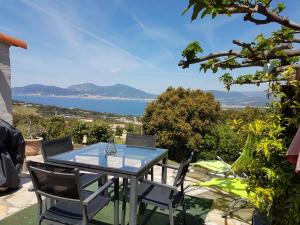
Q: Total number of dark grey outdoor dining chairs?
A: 4